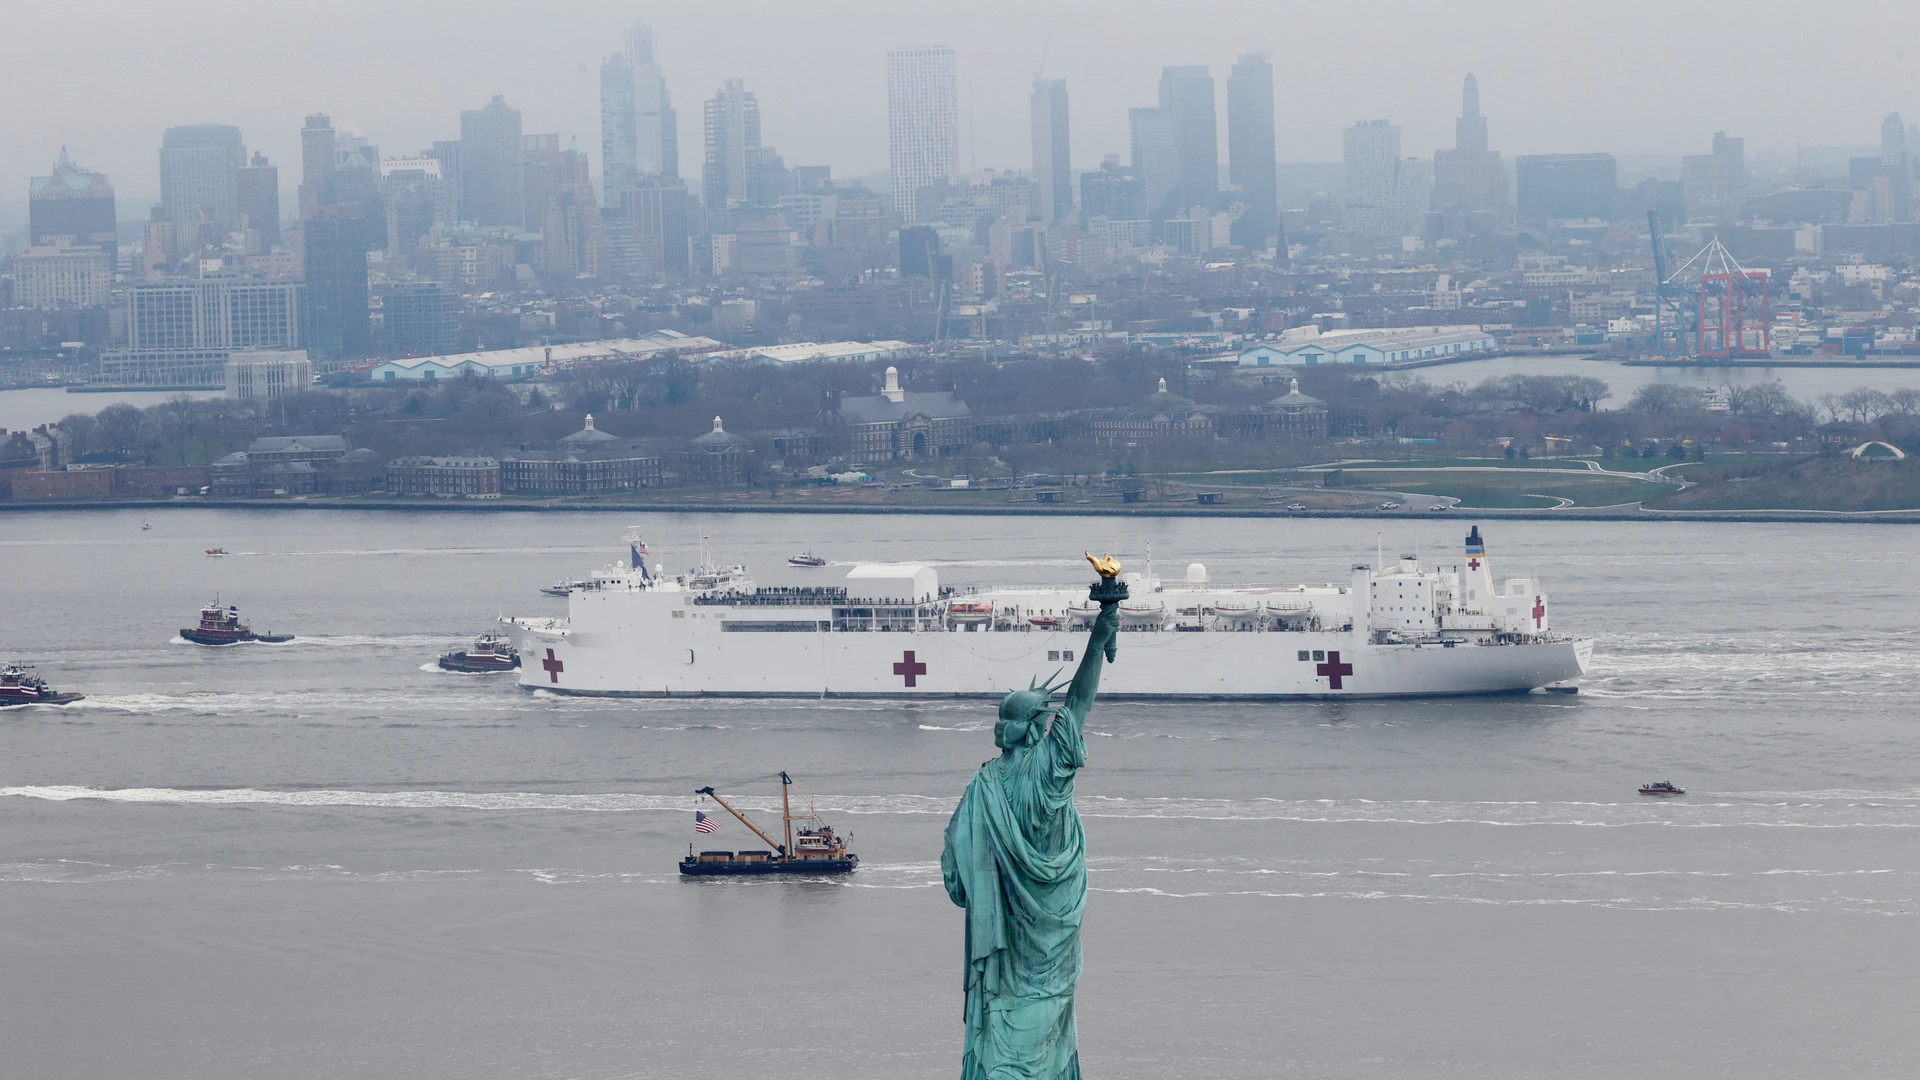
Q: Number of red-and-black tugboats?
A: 3